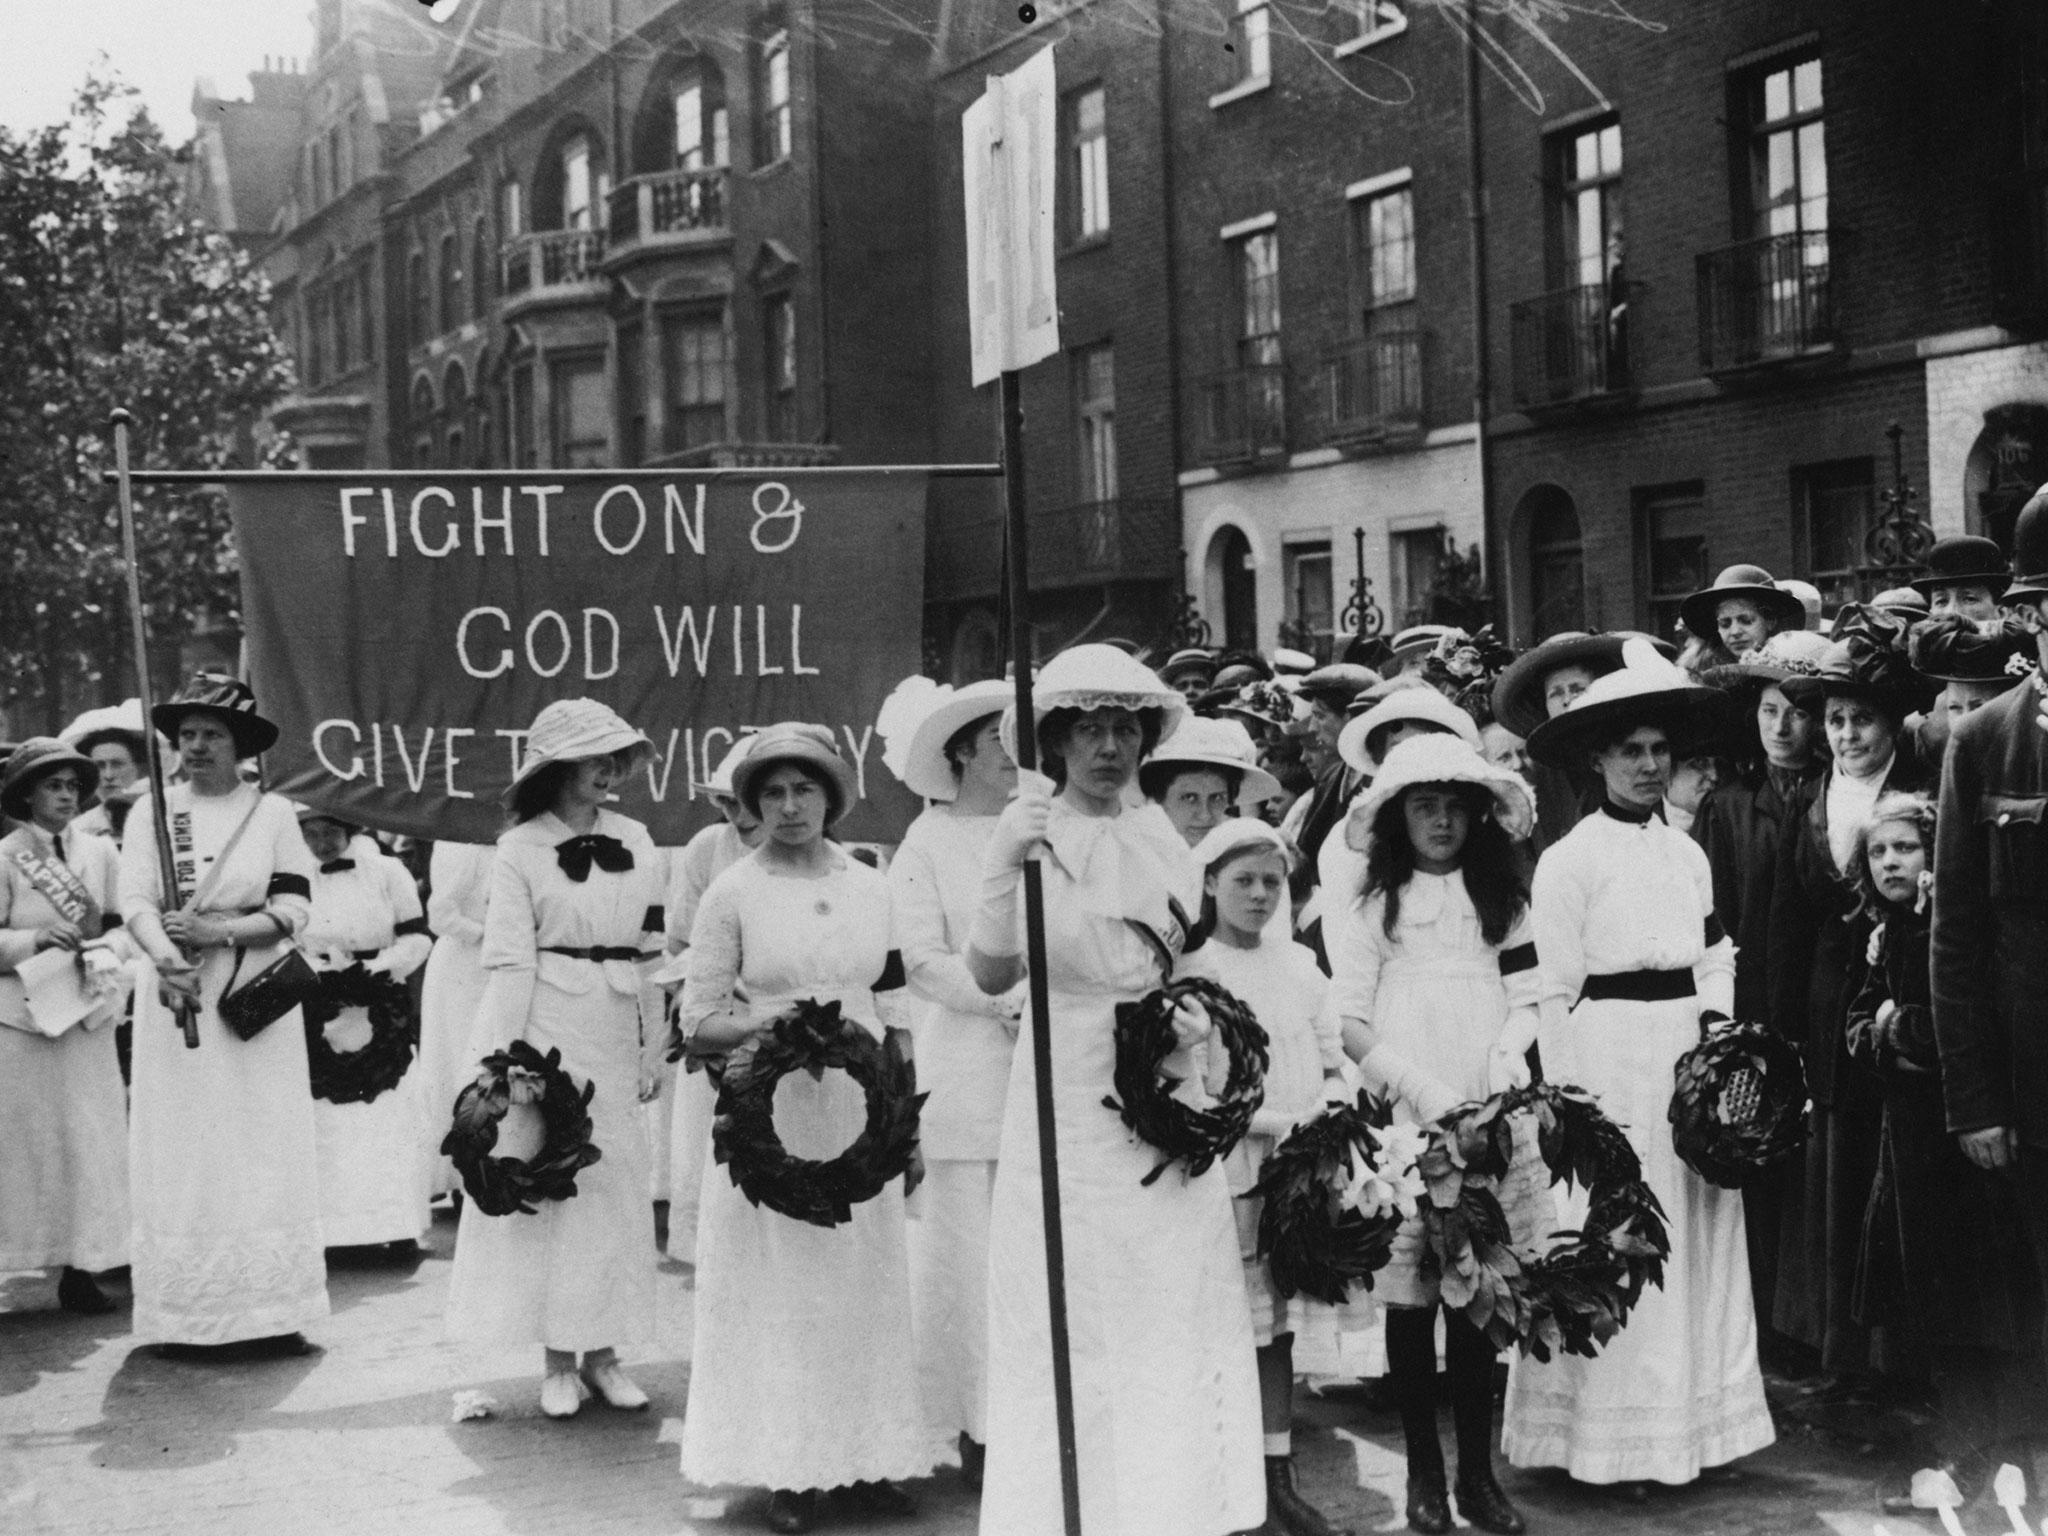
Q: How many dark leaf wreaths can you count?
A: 7